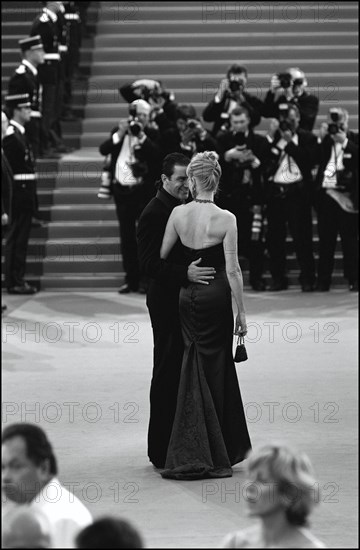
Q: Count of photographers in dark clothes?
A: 8